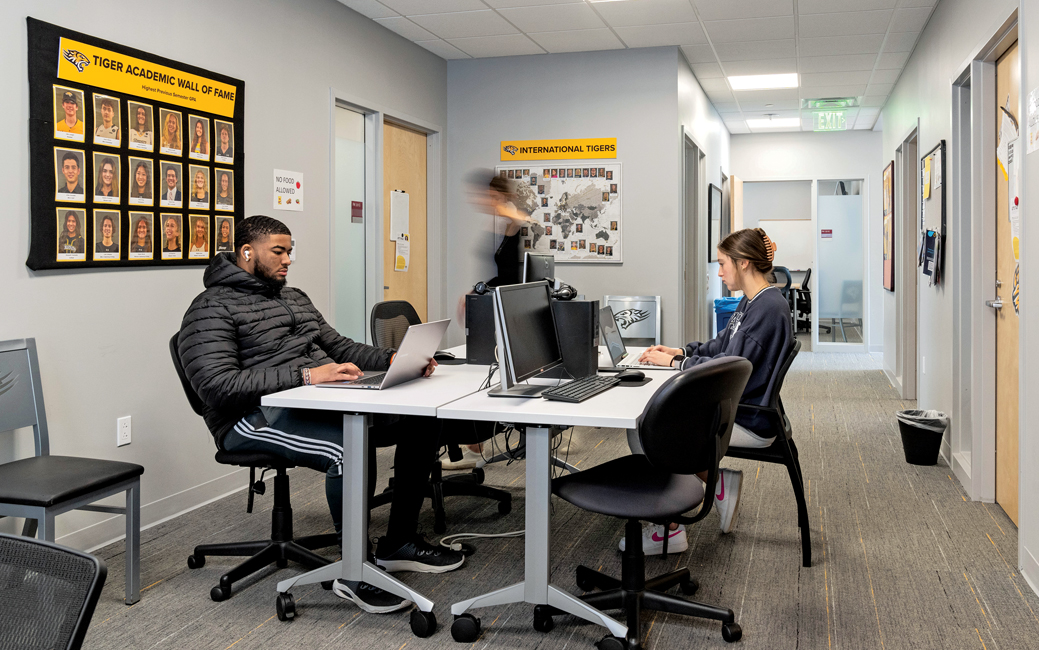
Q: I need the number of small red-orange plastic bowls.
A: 0